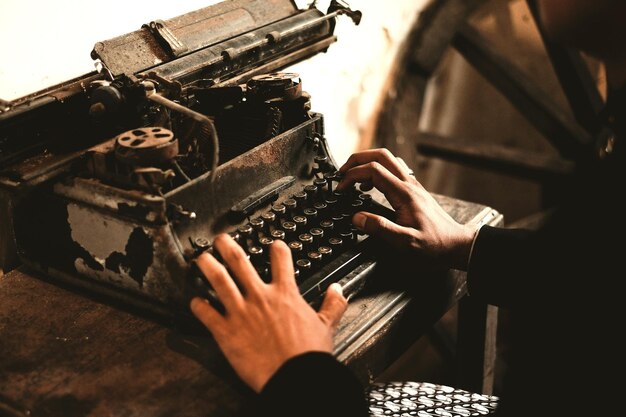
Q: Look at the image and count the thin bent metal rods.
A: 1